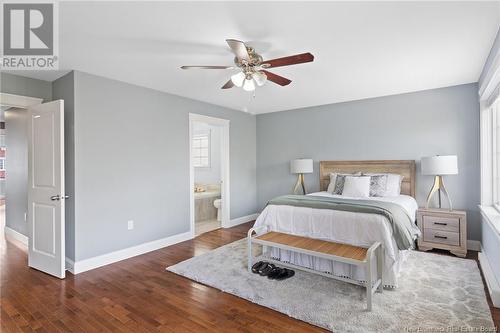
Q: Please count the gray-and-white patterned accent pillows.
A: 2